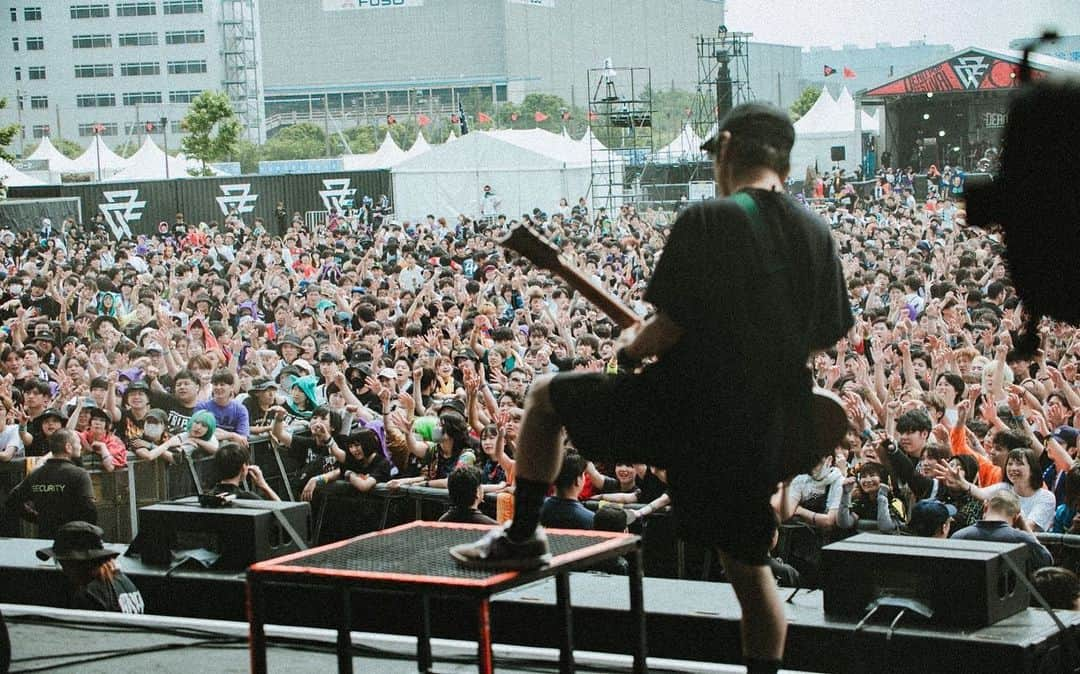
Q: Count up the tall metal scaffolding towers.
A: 2